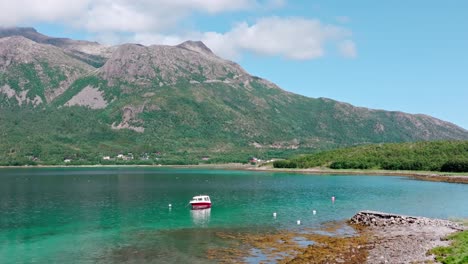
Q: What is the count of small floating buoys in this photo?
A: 5